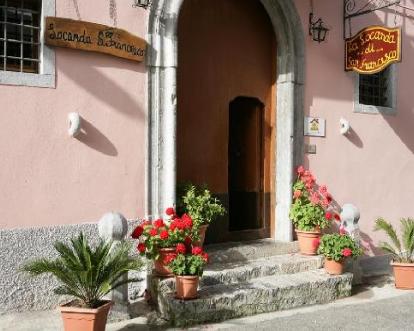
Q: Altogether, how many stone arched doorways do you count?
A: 1